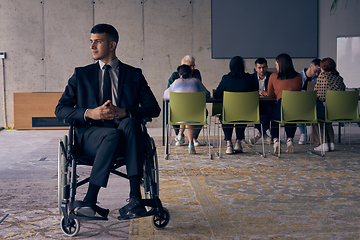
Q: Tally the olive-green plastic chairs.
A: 4